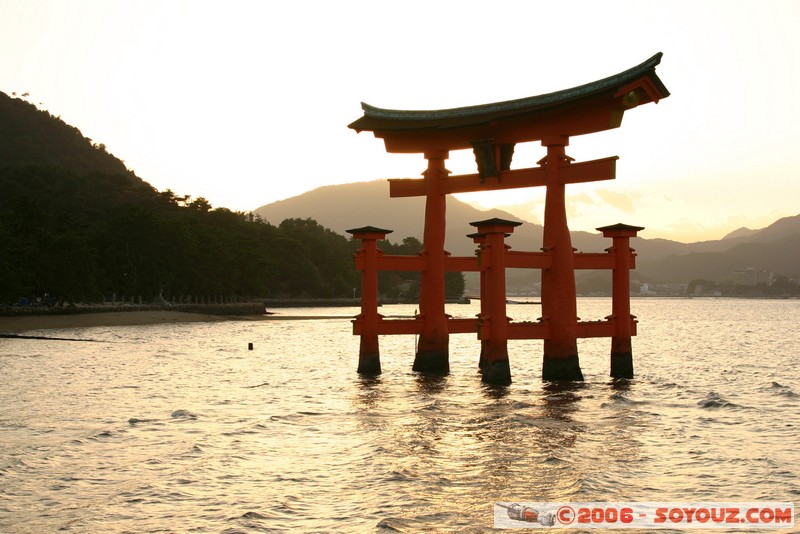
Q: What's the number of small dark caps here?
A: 4